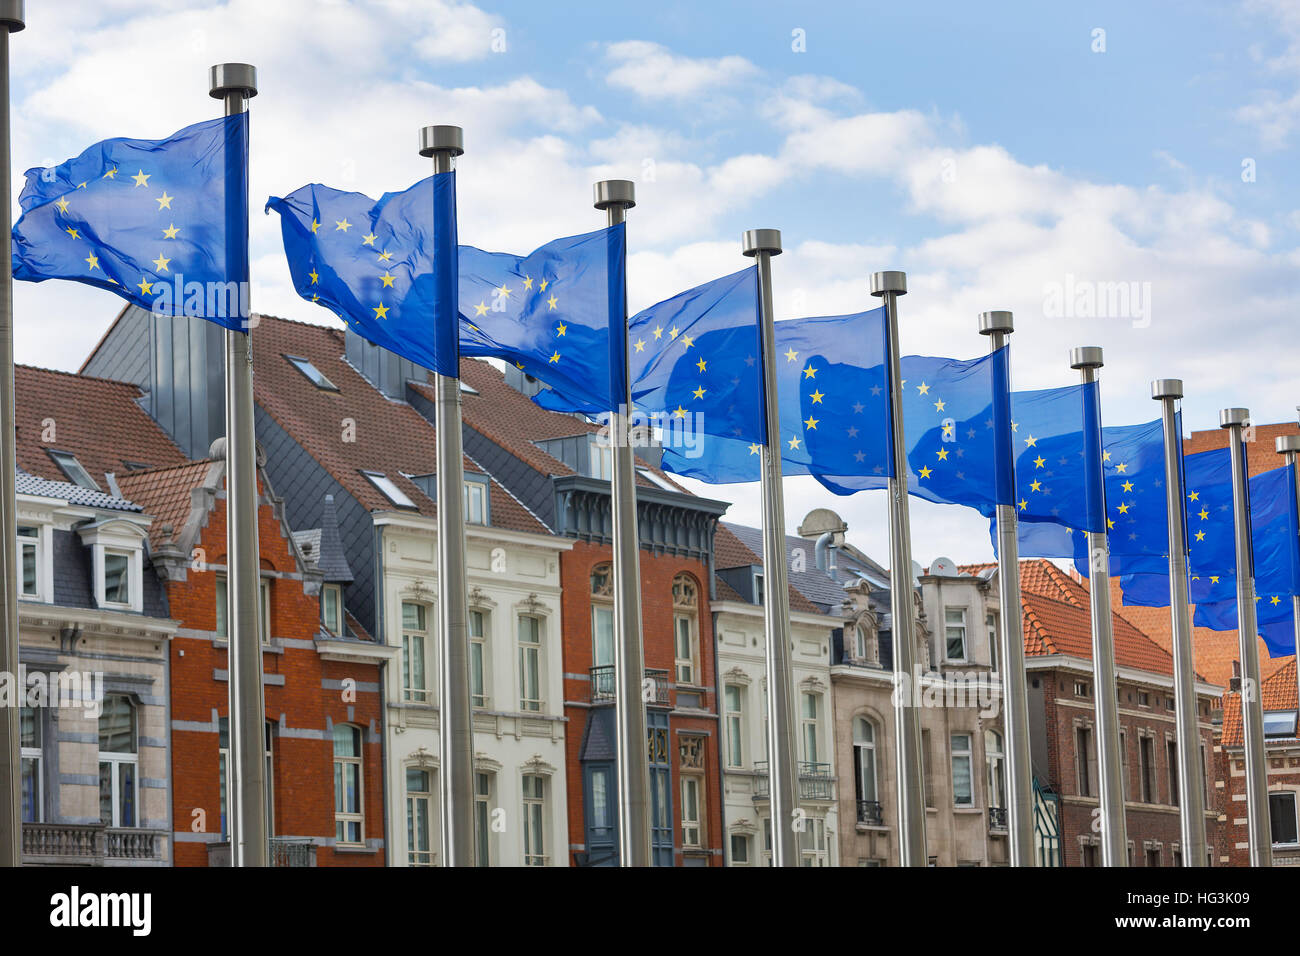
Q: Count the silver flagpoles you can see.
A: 11